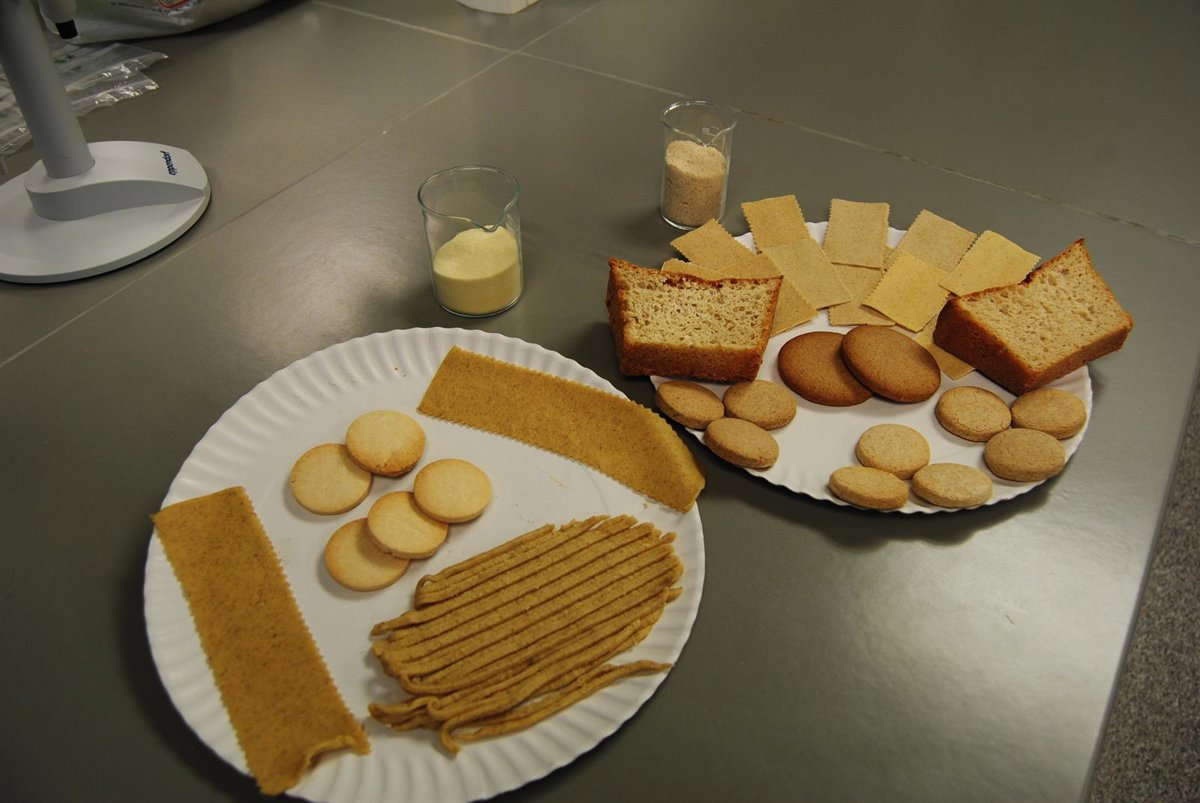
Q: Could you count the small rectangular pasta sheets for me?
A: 11